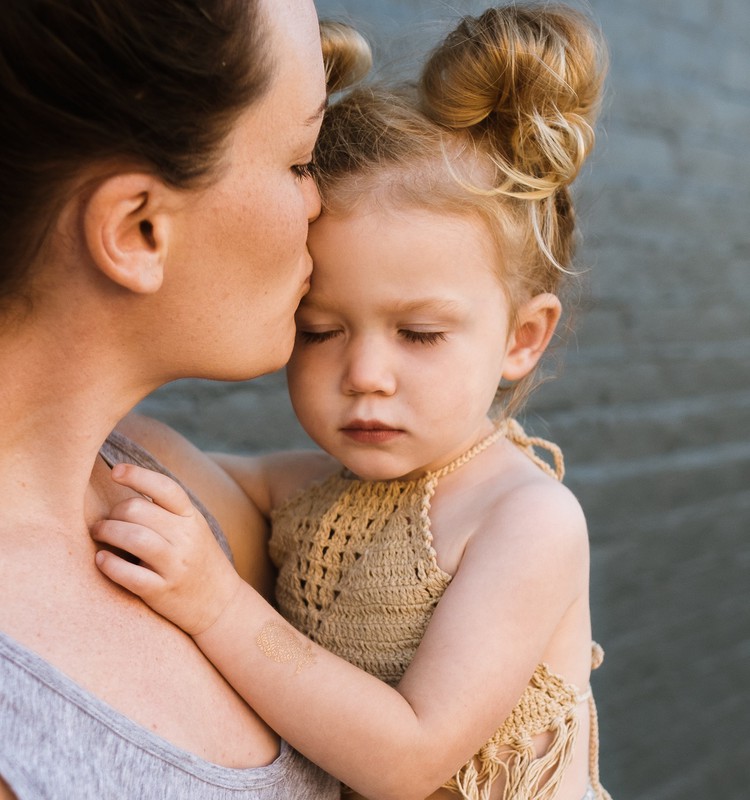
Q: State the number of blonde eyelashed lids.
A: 0